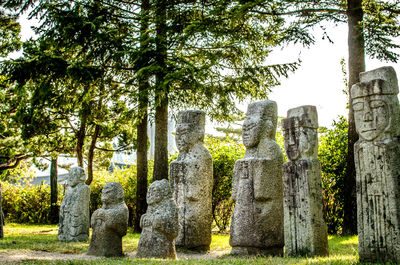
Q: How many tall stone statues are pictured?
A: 4